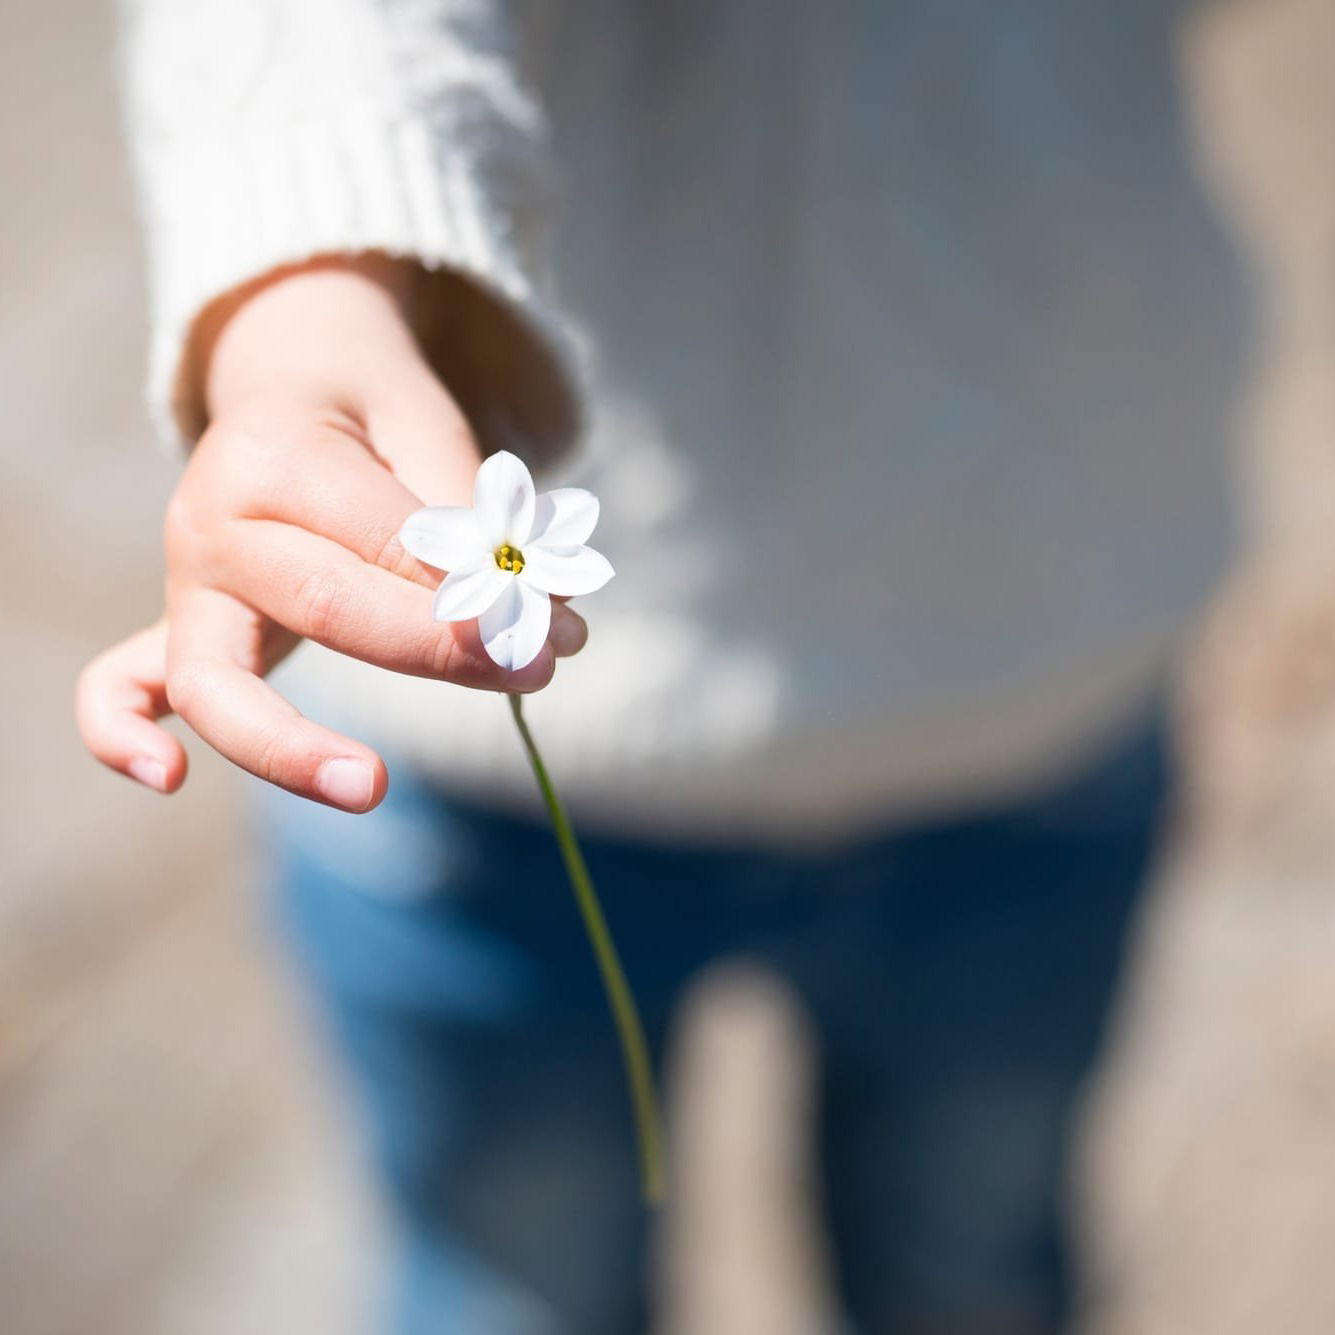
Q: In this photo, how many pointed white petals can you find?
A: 6